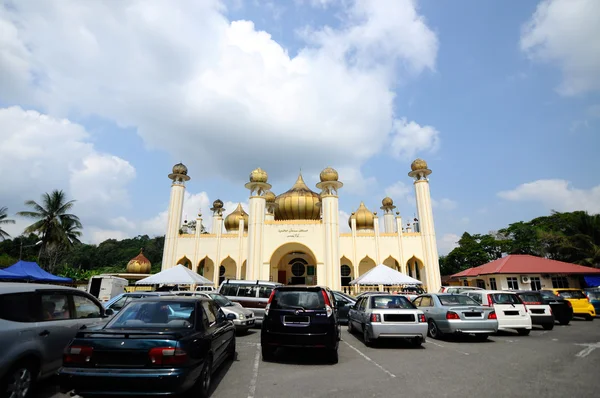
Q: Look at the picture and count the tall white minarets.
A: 4